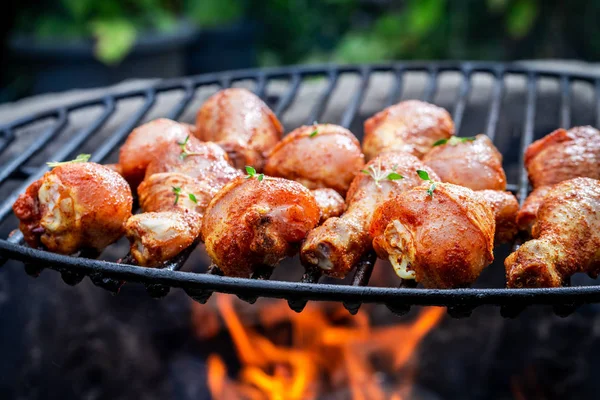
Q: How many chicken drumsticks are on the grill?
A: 12